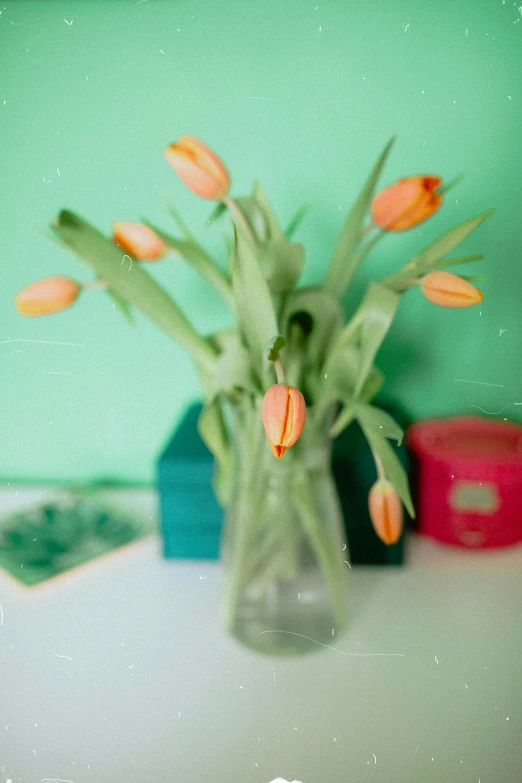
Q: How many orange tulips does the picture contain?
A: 7